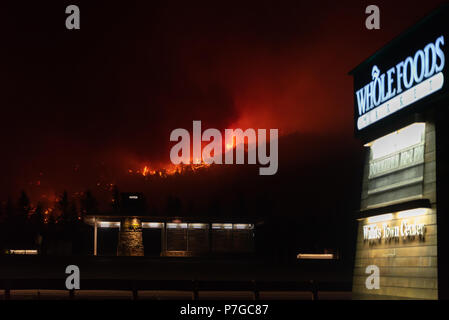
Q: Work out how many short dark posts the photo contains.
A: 6